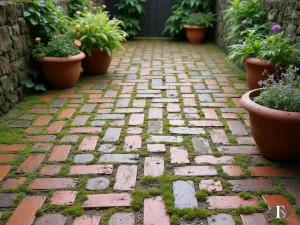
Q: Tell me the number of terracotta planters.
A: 5